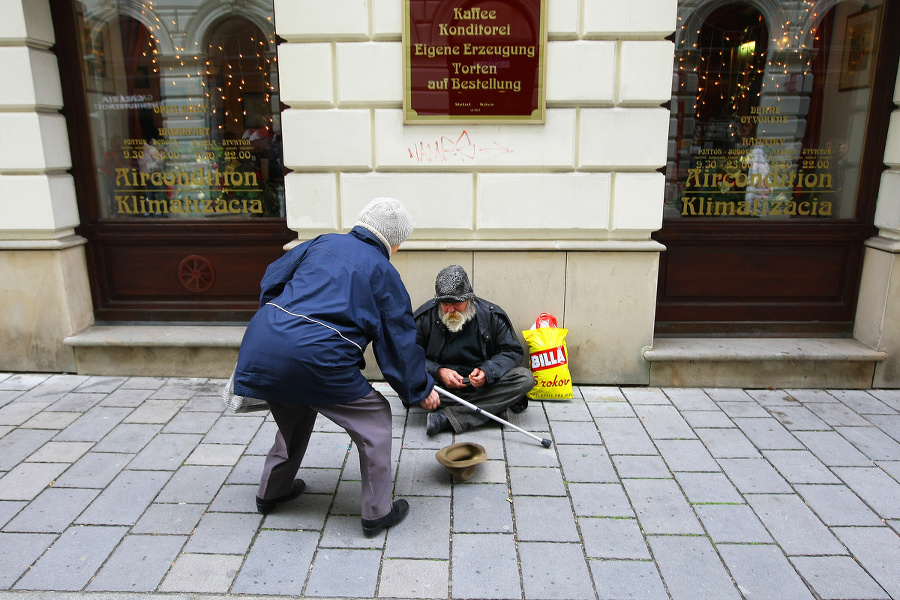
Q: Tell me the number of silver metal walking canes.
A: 1